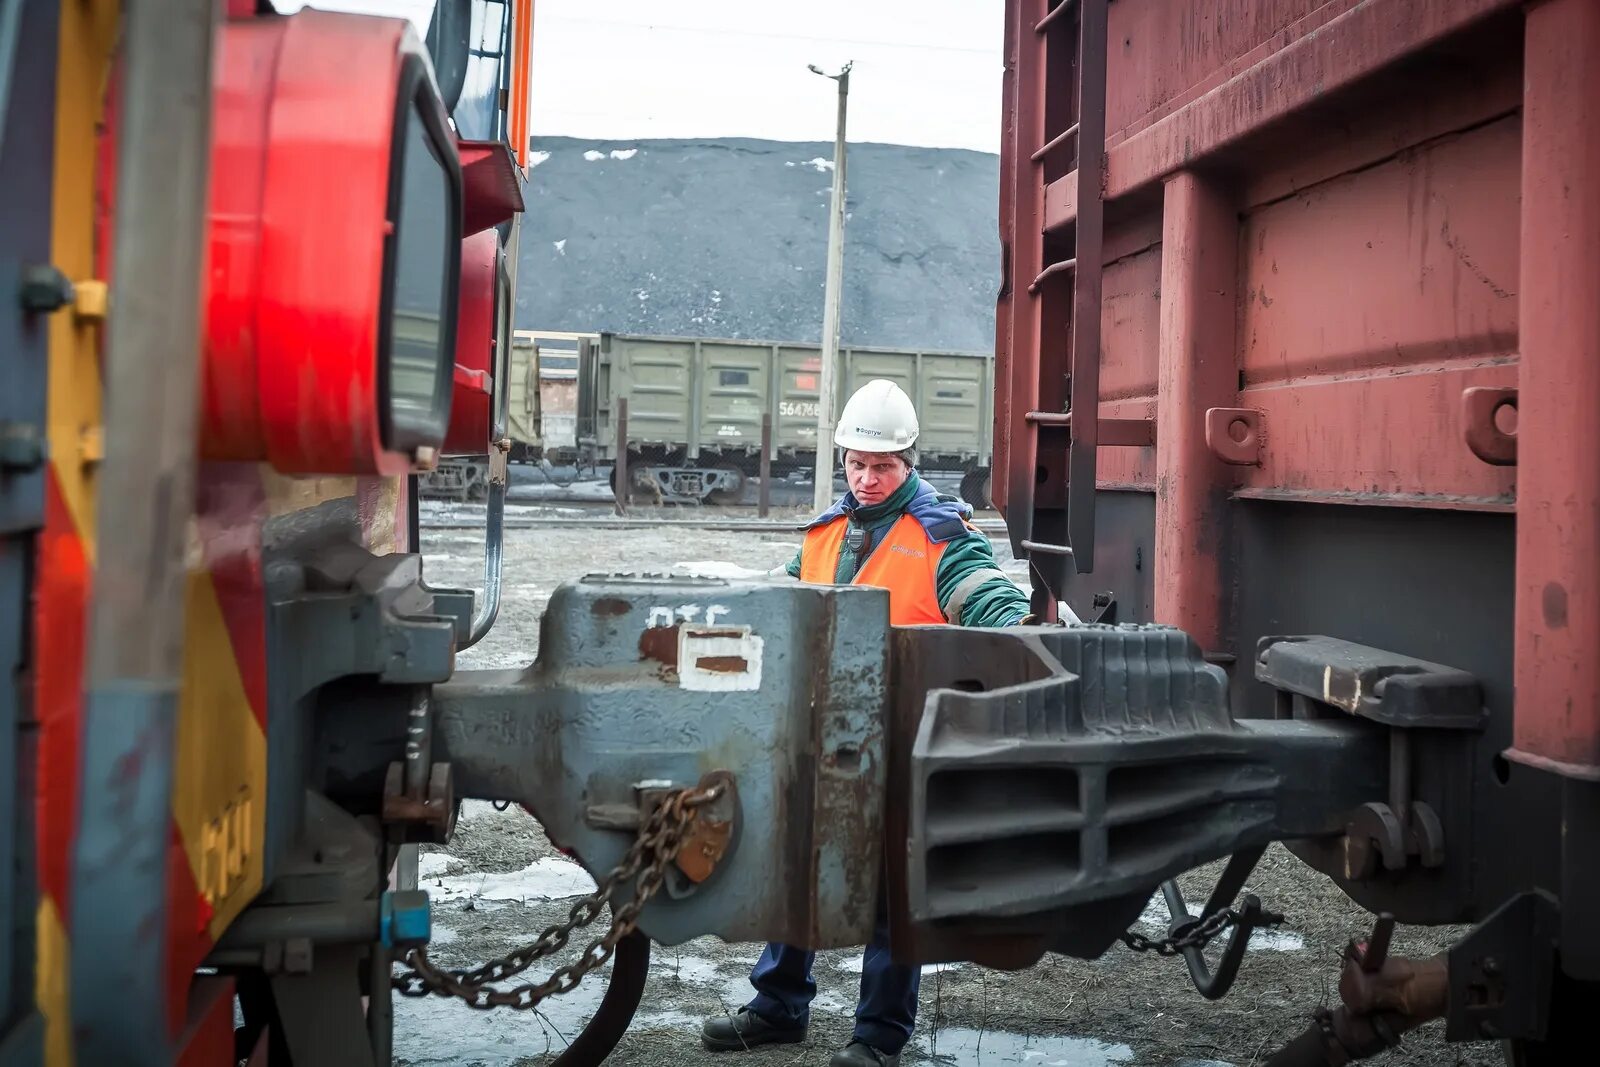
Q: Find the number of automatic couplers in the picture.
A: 2